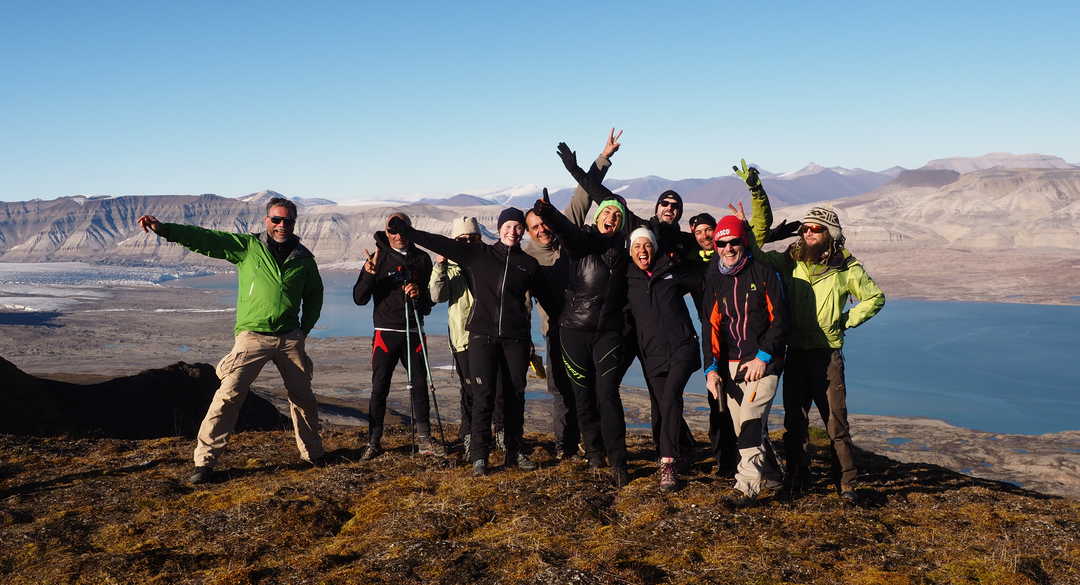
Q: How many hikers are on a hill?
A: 11